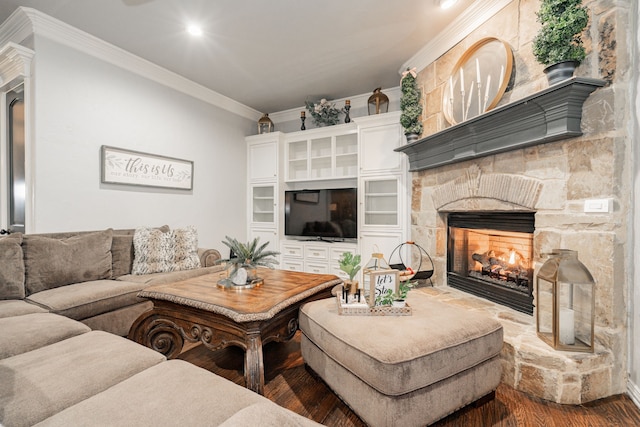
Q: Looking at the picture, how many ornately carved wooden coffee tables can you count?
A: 1